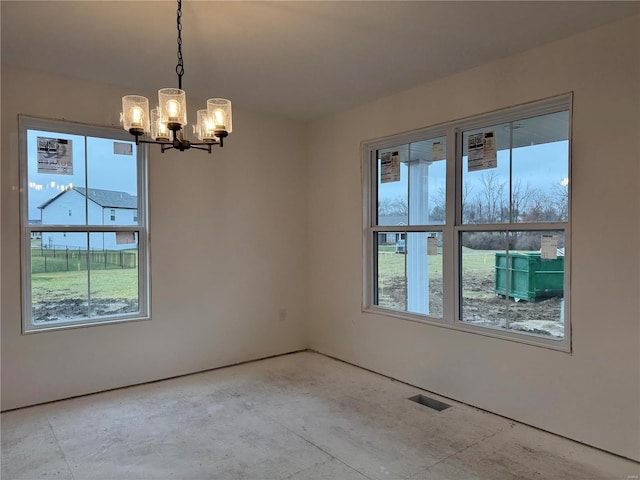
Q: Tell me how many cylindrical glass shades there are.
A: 5